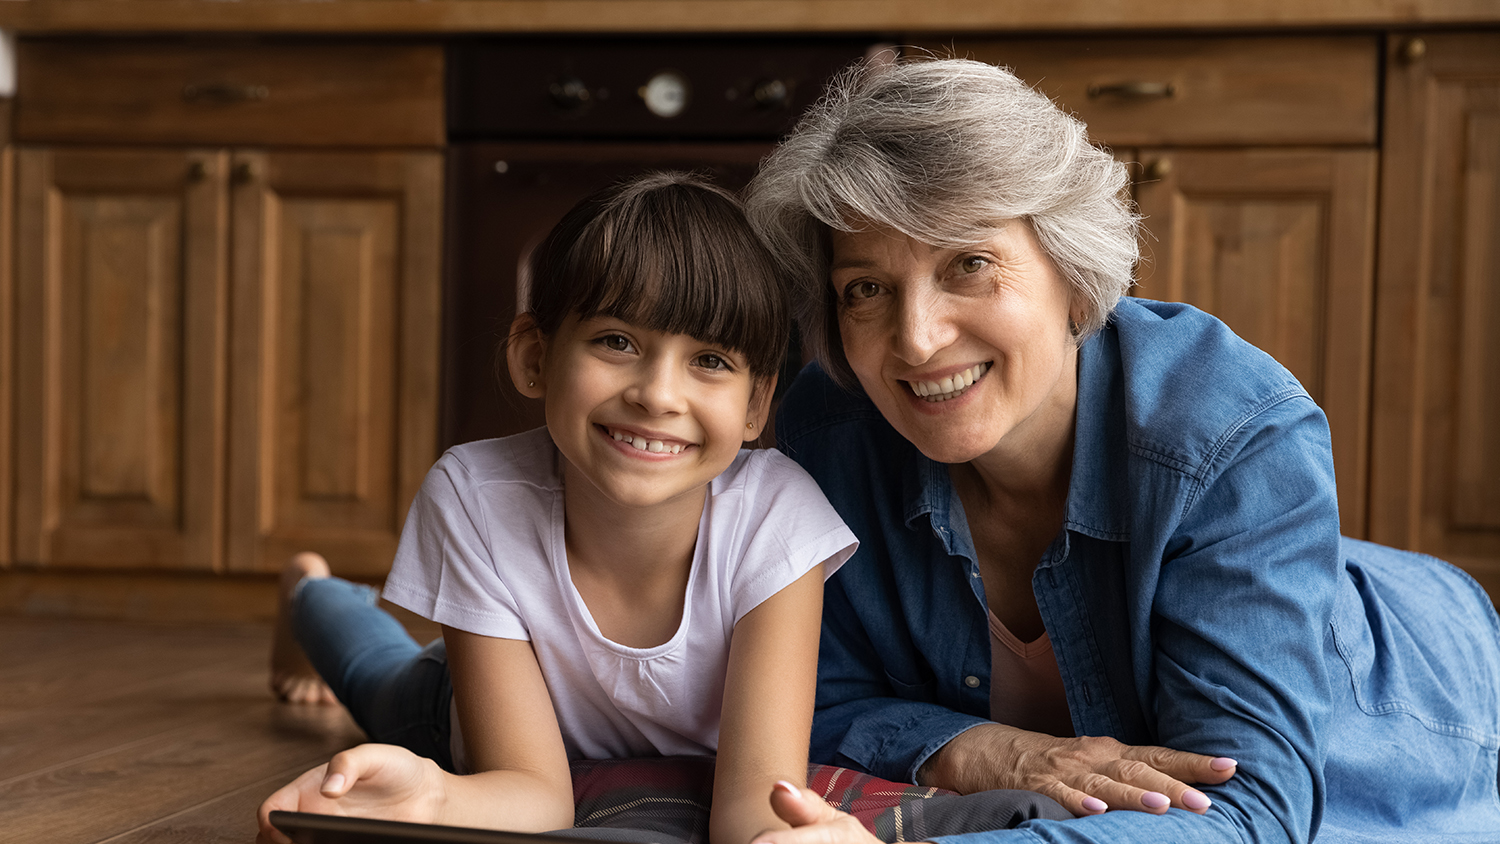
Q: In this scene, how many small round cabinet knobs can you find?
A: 4